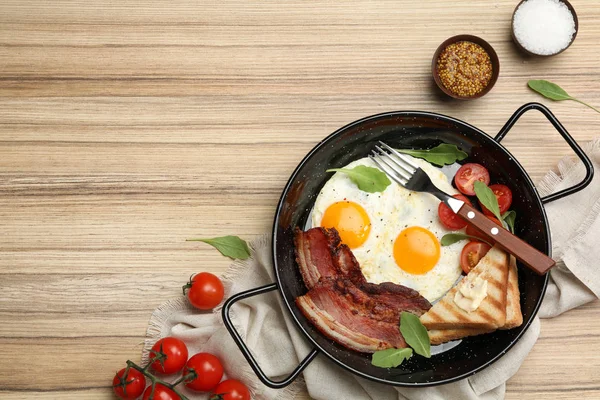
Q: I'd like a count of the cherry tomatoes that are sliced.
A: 5